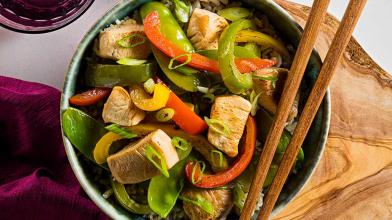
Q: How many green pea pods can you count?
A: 2